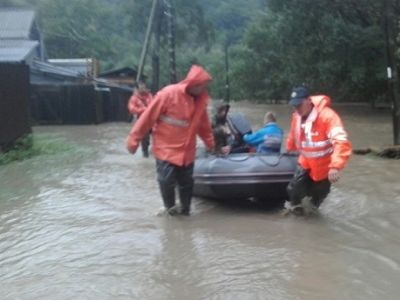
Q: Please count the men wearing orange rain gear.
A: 3